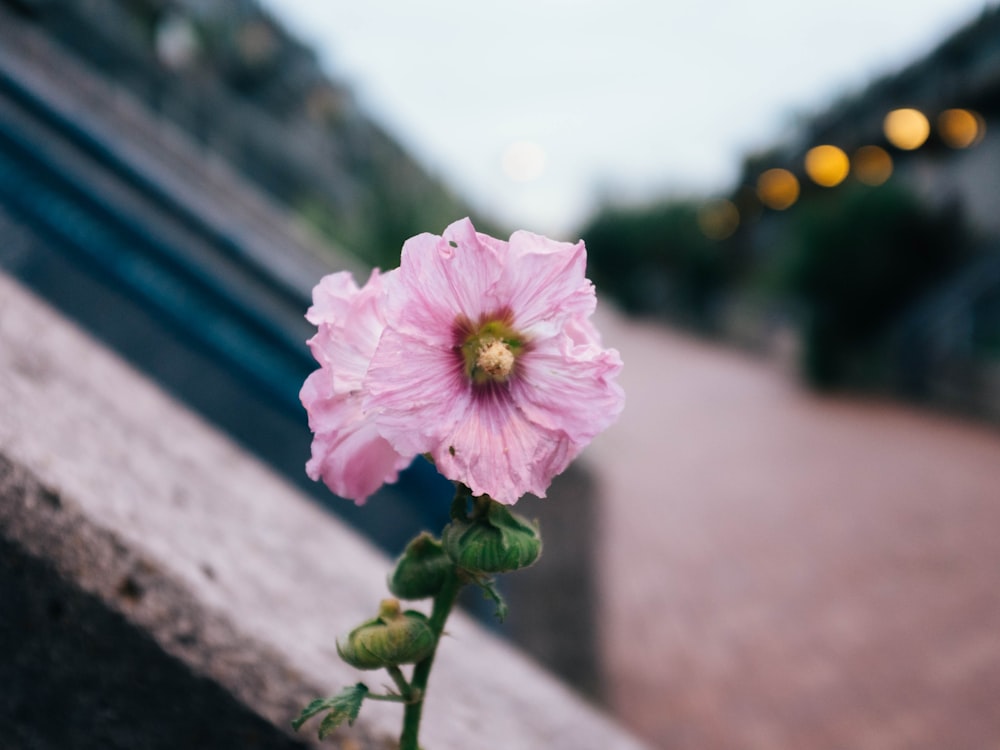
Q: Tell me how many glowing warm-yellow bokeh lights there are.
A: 6